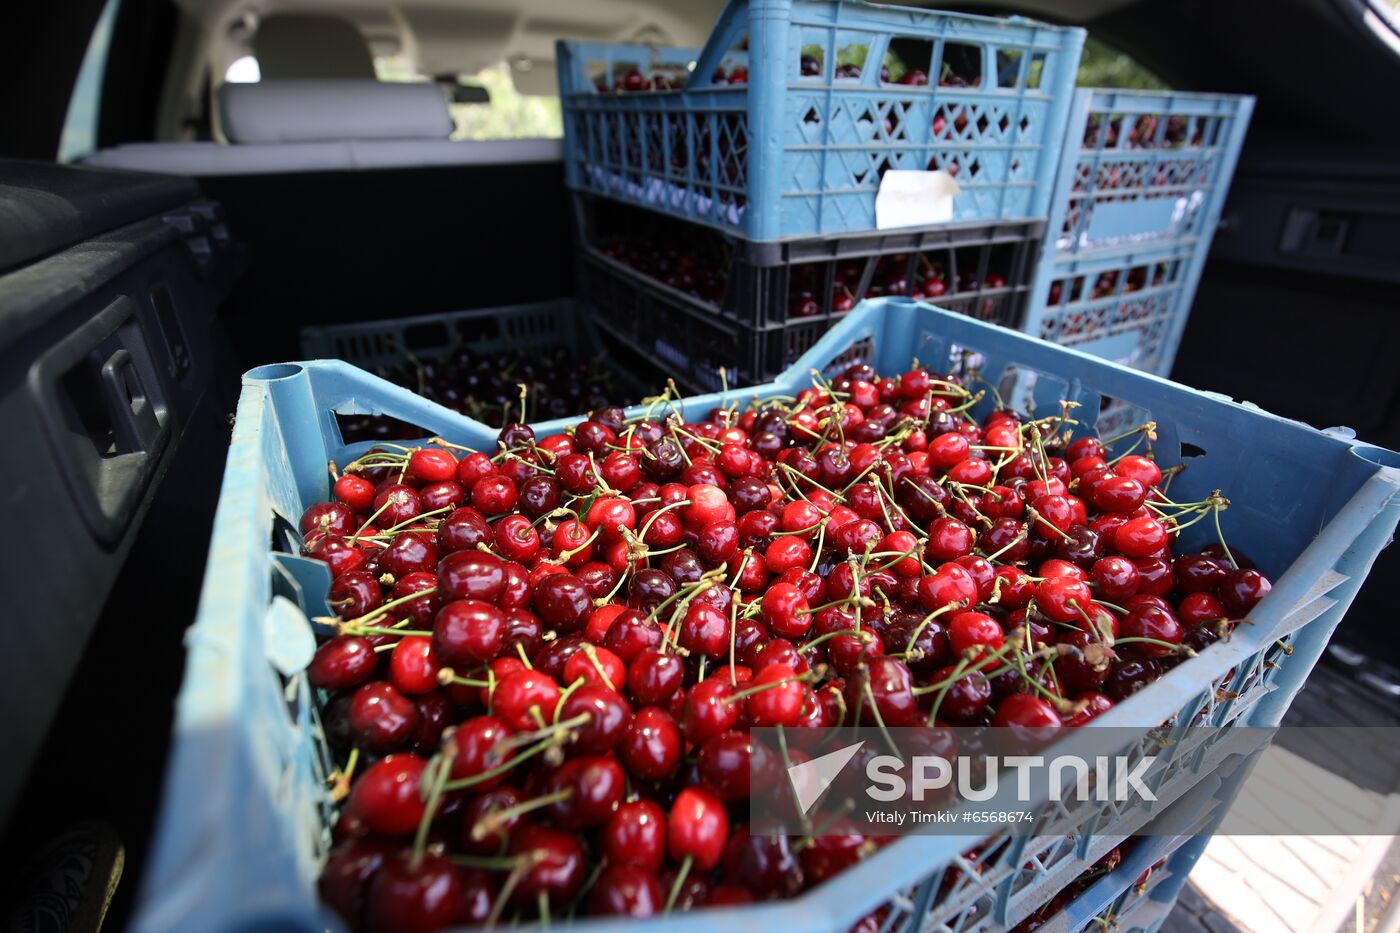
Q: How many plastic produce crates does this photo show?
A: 7